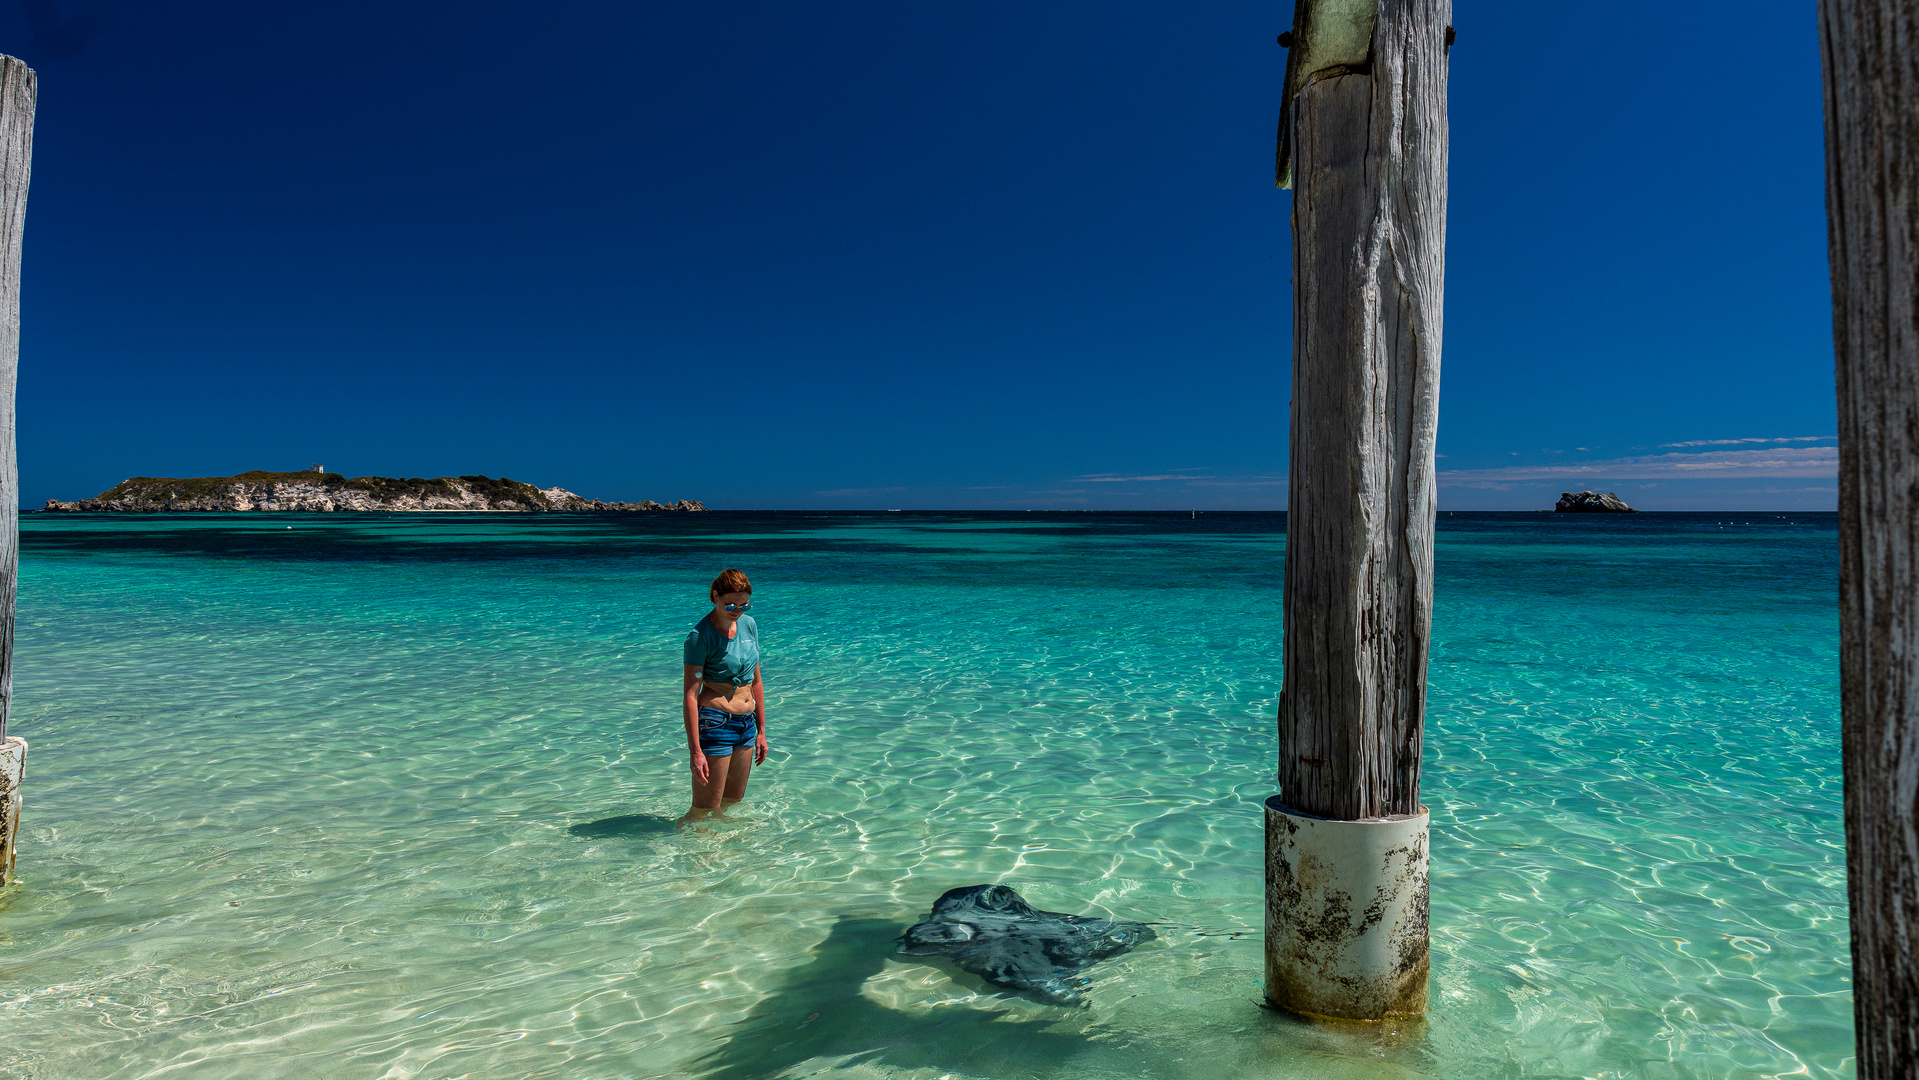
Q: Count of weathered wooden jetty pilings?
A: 3